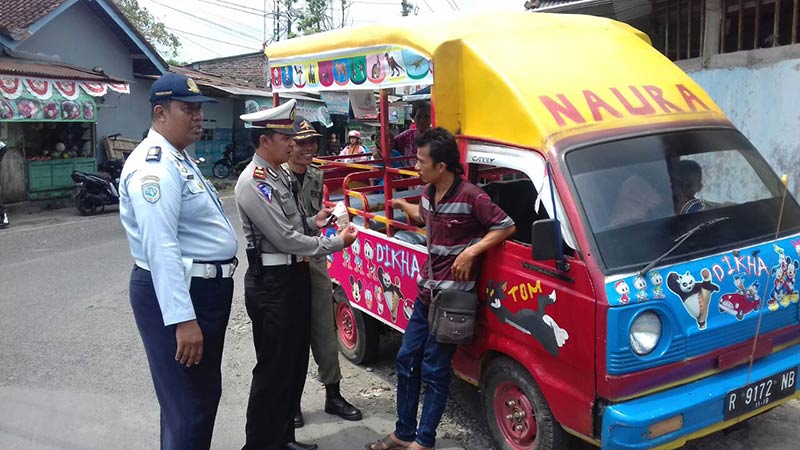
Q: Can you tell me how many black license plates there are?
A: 1